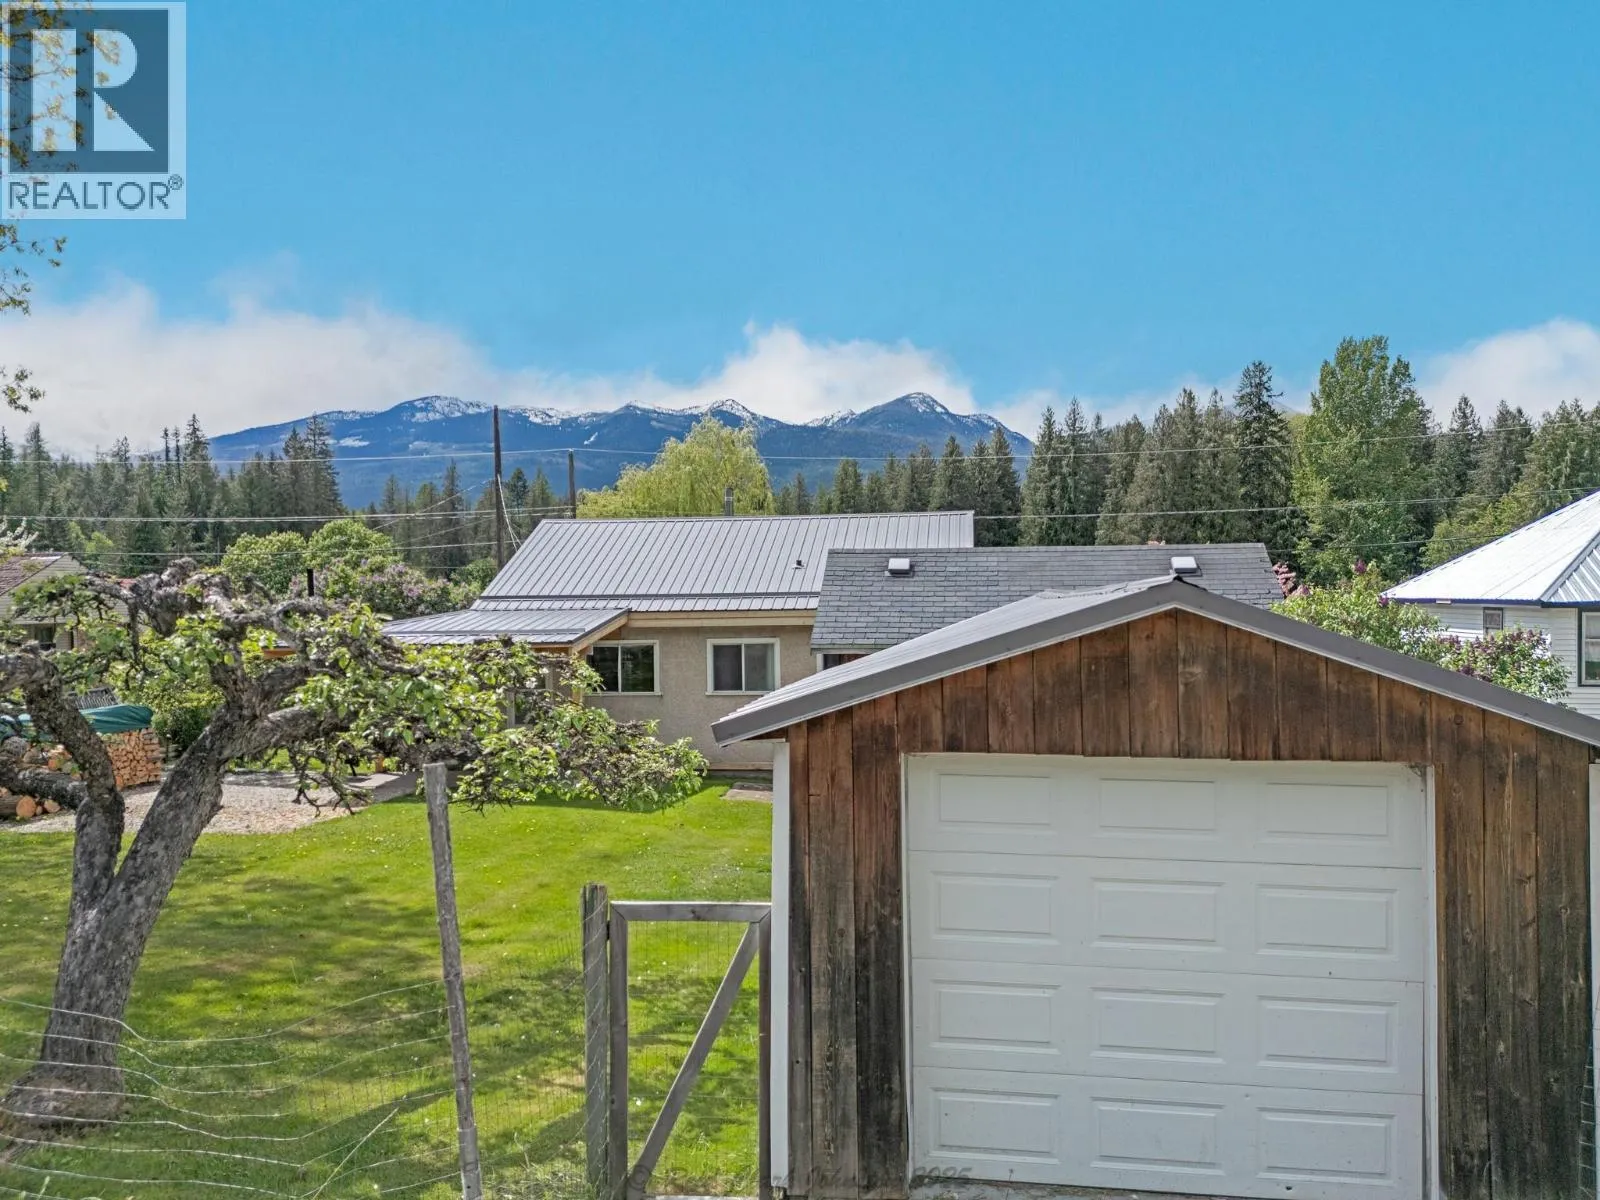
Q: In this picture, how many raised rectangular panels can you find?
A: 12